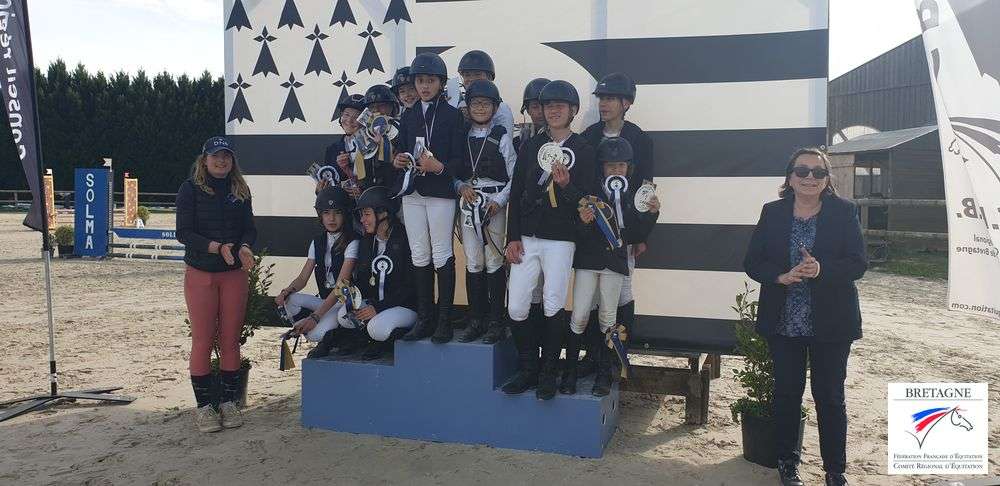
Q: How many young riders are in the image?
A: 12